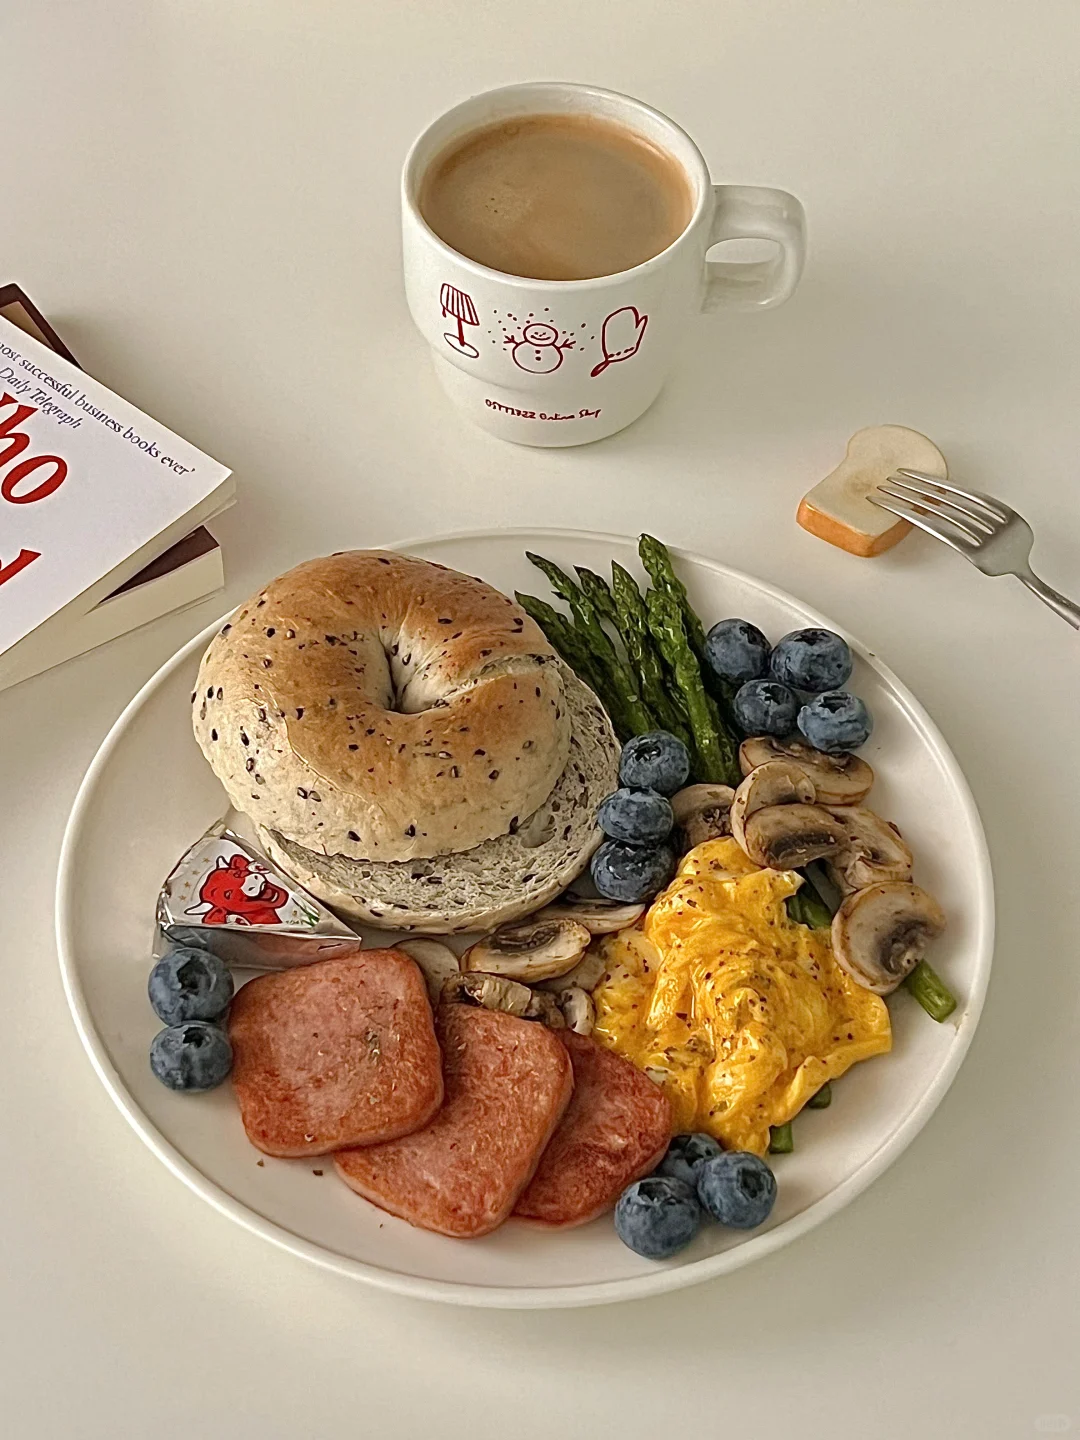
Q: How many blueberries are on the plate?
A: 12